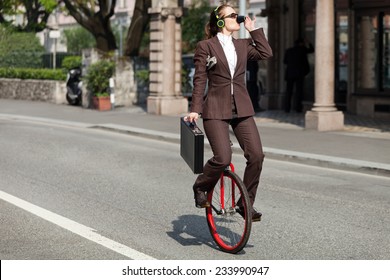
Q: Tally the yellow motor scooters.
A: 0